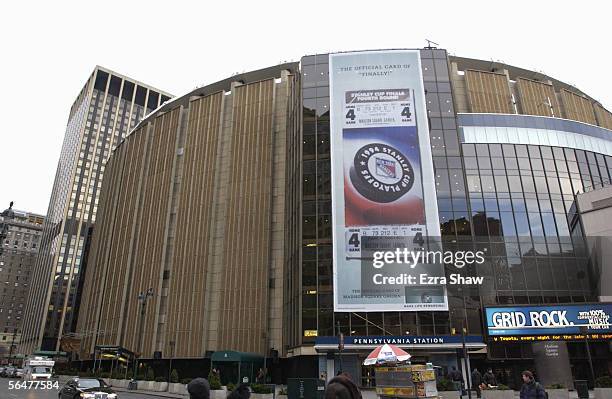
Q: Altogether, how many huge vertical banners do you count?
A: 1